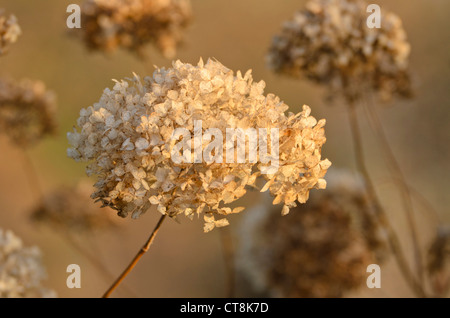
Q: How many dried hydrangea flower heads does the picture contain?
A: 9